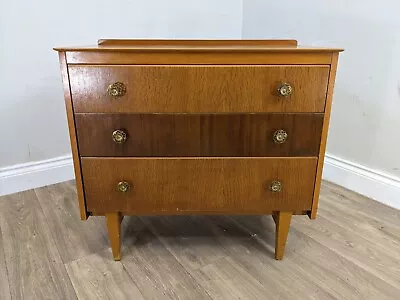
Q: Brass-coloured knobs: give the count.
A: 6